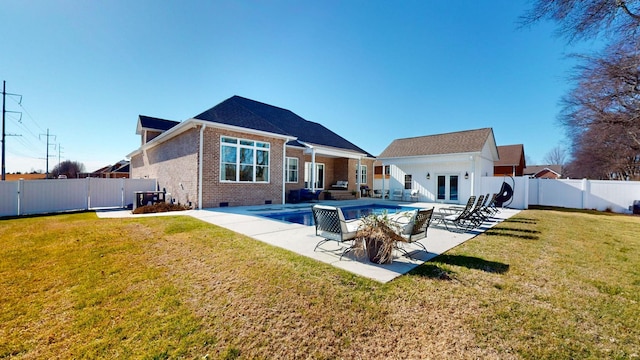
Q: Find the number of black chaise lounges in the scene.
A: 4